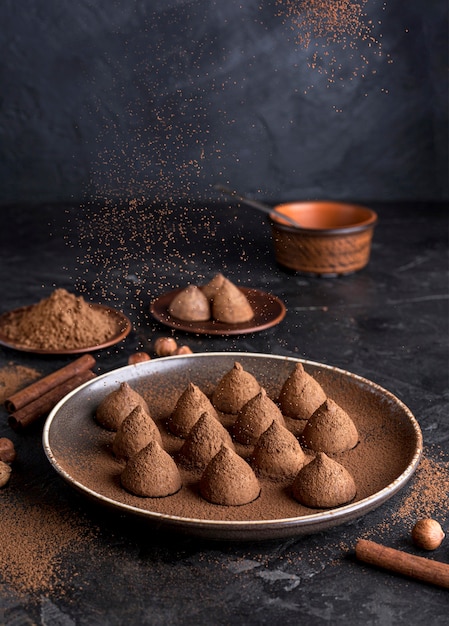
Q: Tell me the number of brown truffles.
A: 15